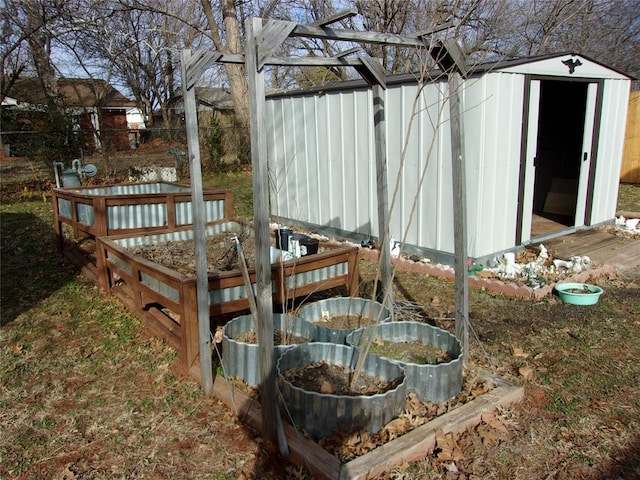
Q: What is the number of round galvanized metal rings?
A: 4